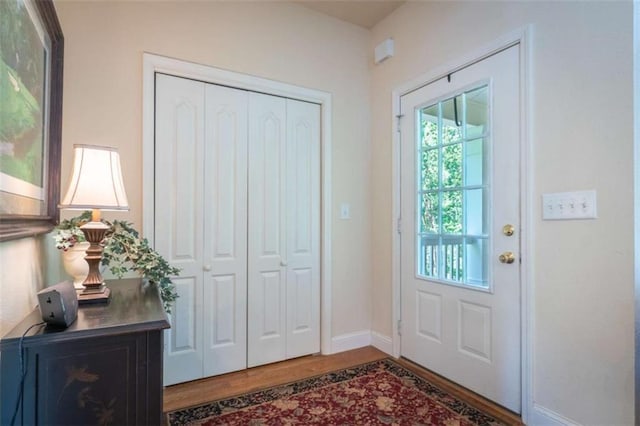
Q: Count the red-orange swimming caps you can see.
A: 0